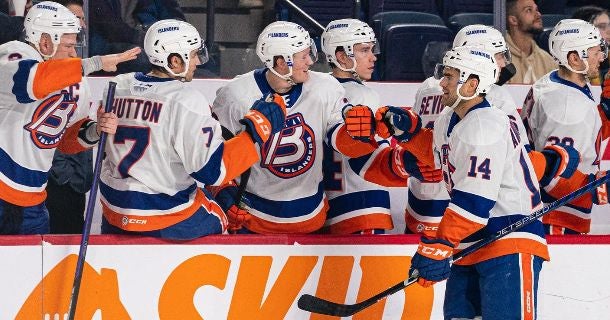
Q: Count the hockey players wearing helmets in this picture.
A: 7